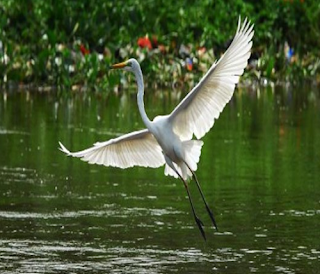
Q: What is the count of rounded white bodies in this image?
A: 1